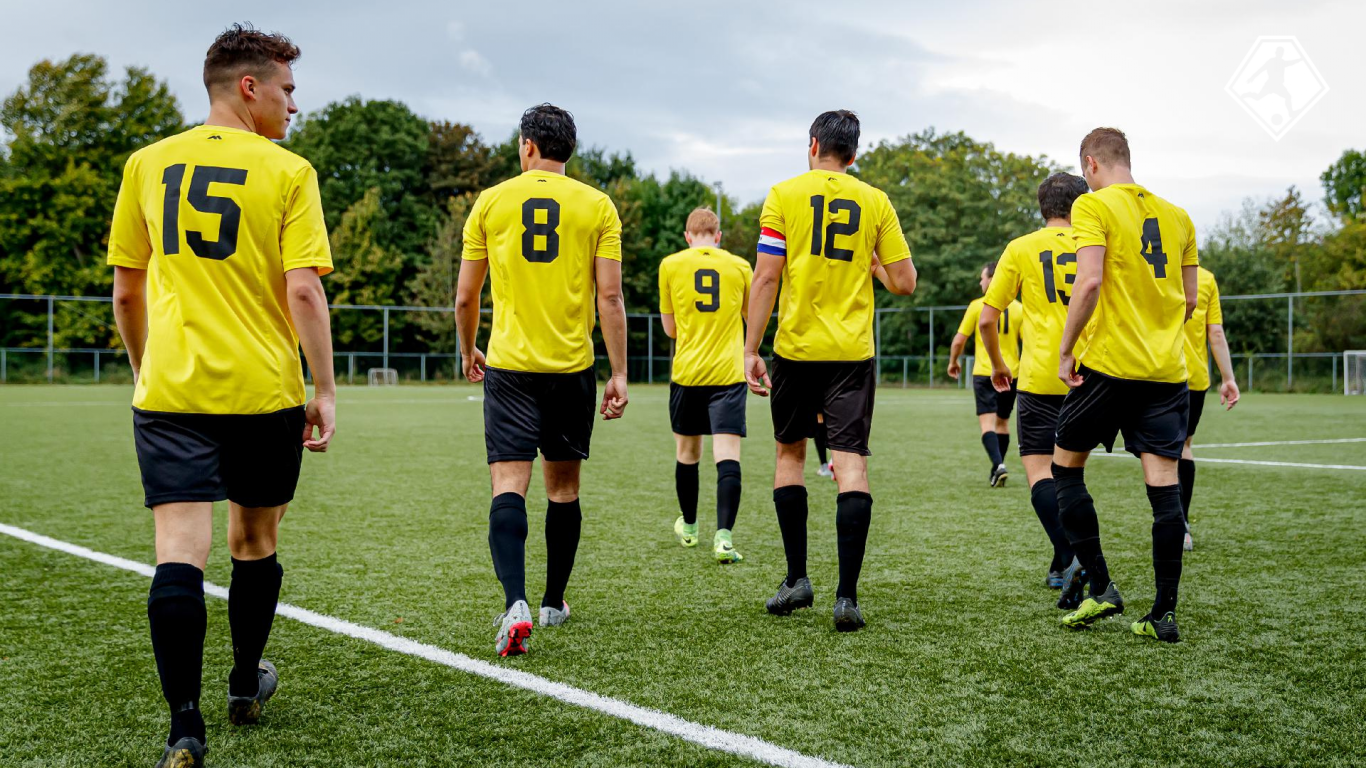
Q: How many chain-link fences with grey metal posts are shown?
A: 1